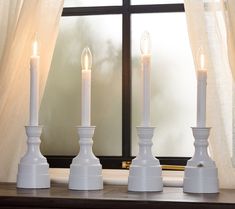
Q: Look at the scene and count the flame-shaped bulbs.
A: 4